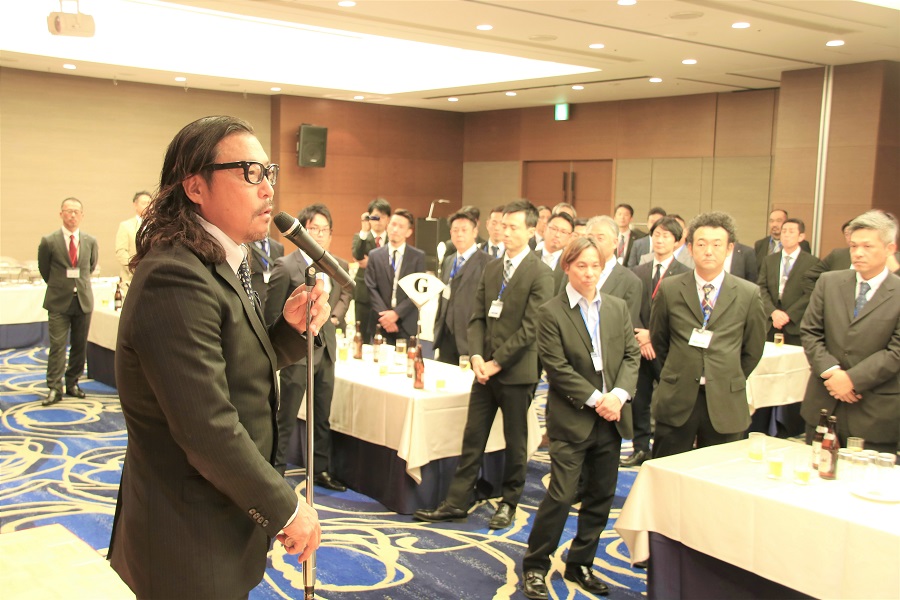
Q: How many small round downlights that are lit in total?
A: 15